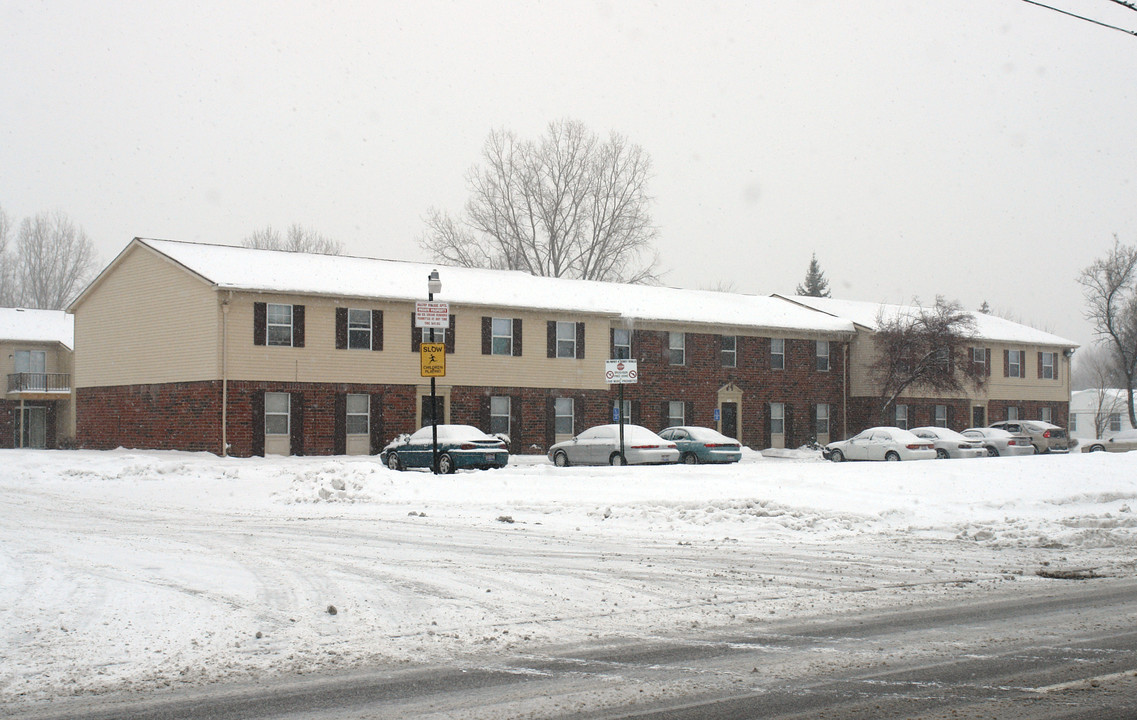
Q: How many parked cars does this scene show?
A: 8